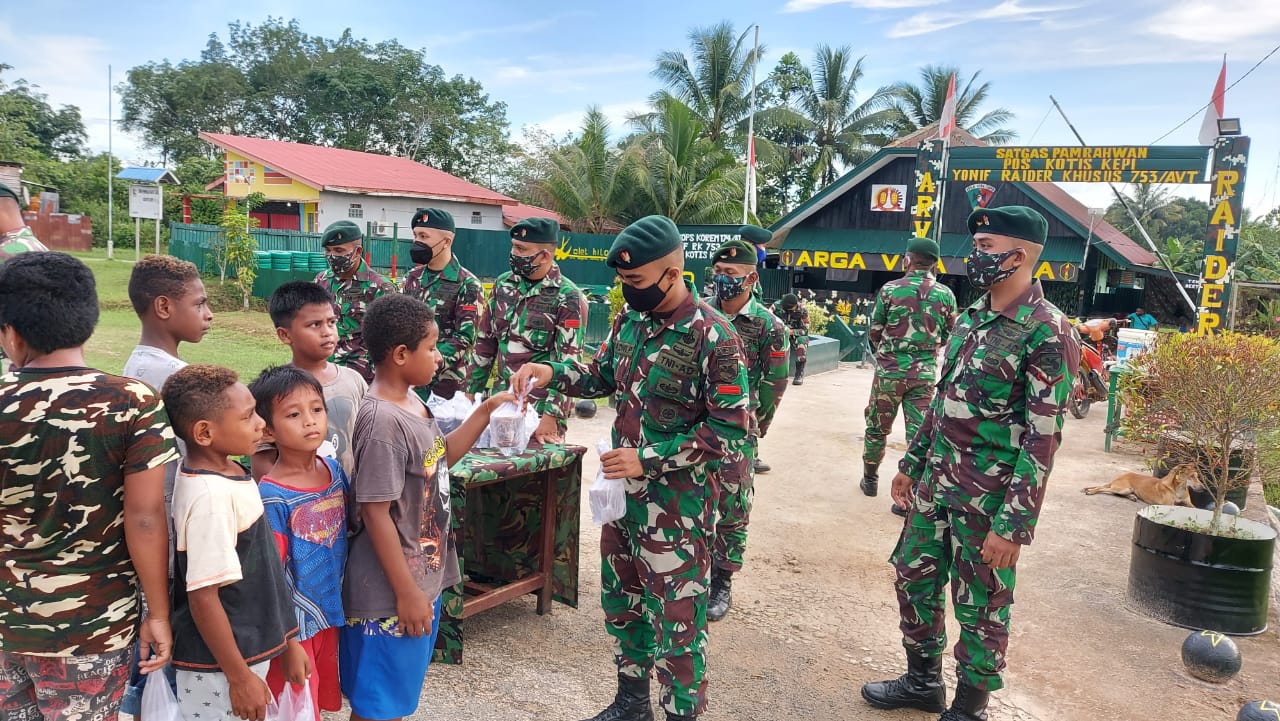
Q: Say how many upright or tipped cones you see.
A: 0